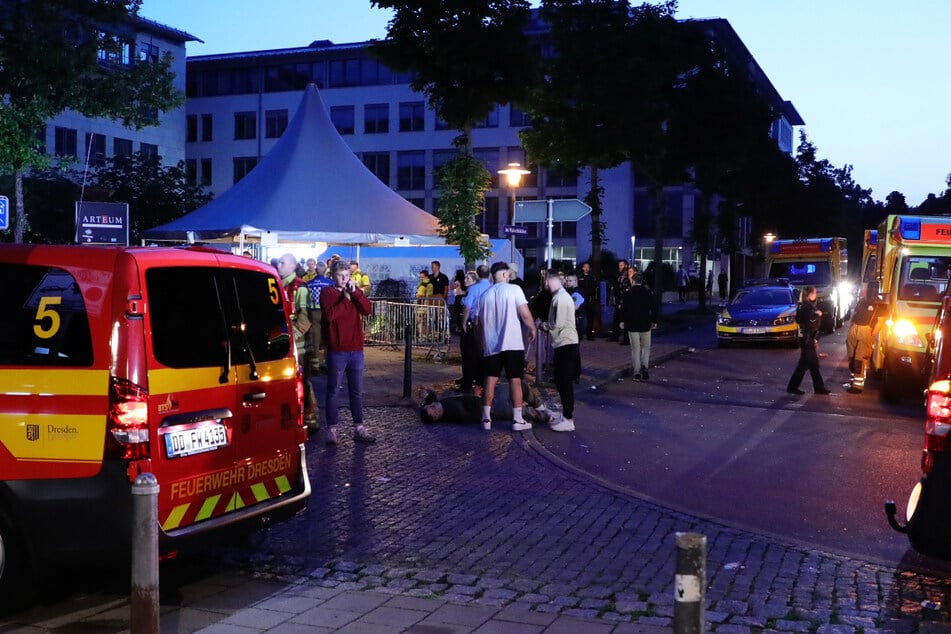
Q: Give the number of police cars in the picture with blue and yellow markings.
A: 1